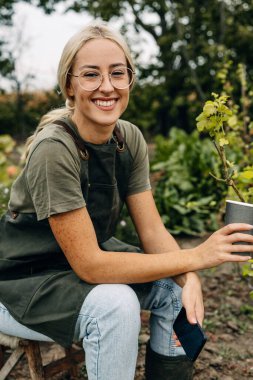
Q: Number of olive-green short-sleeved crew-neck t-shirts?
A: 1